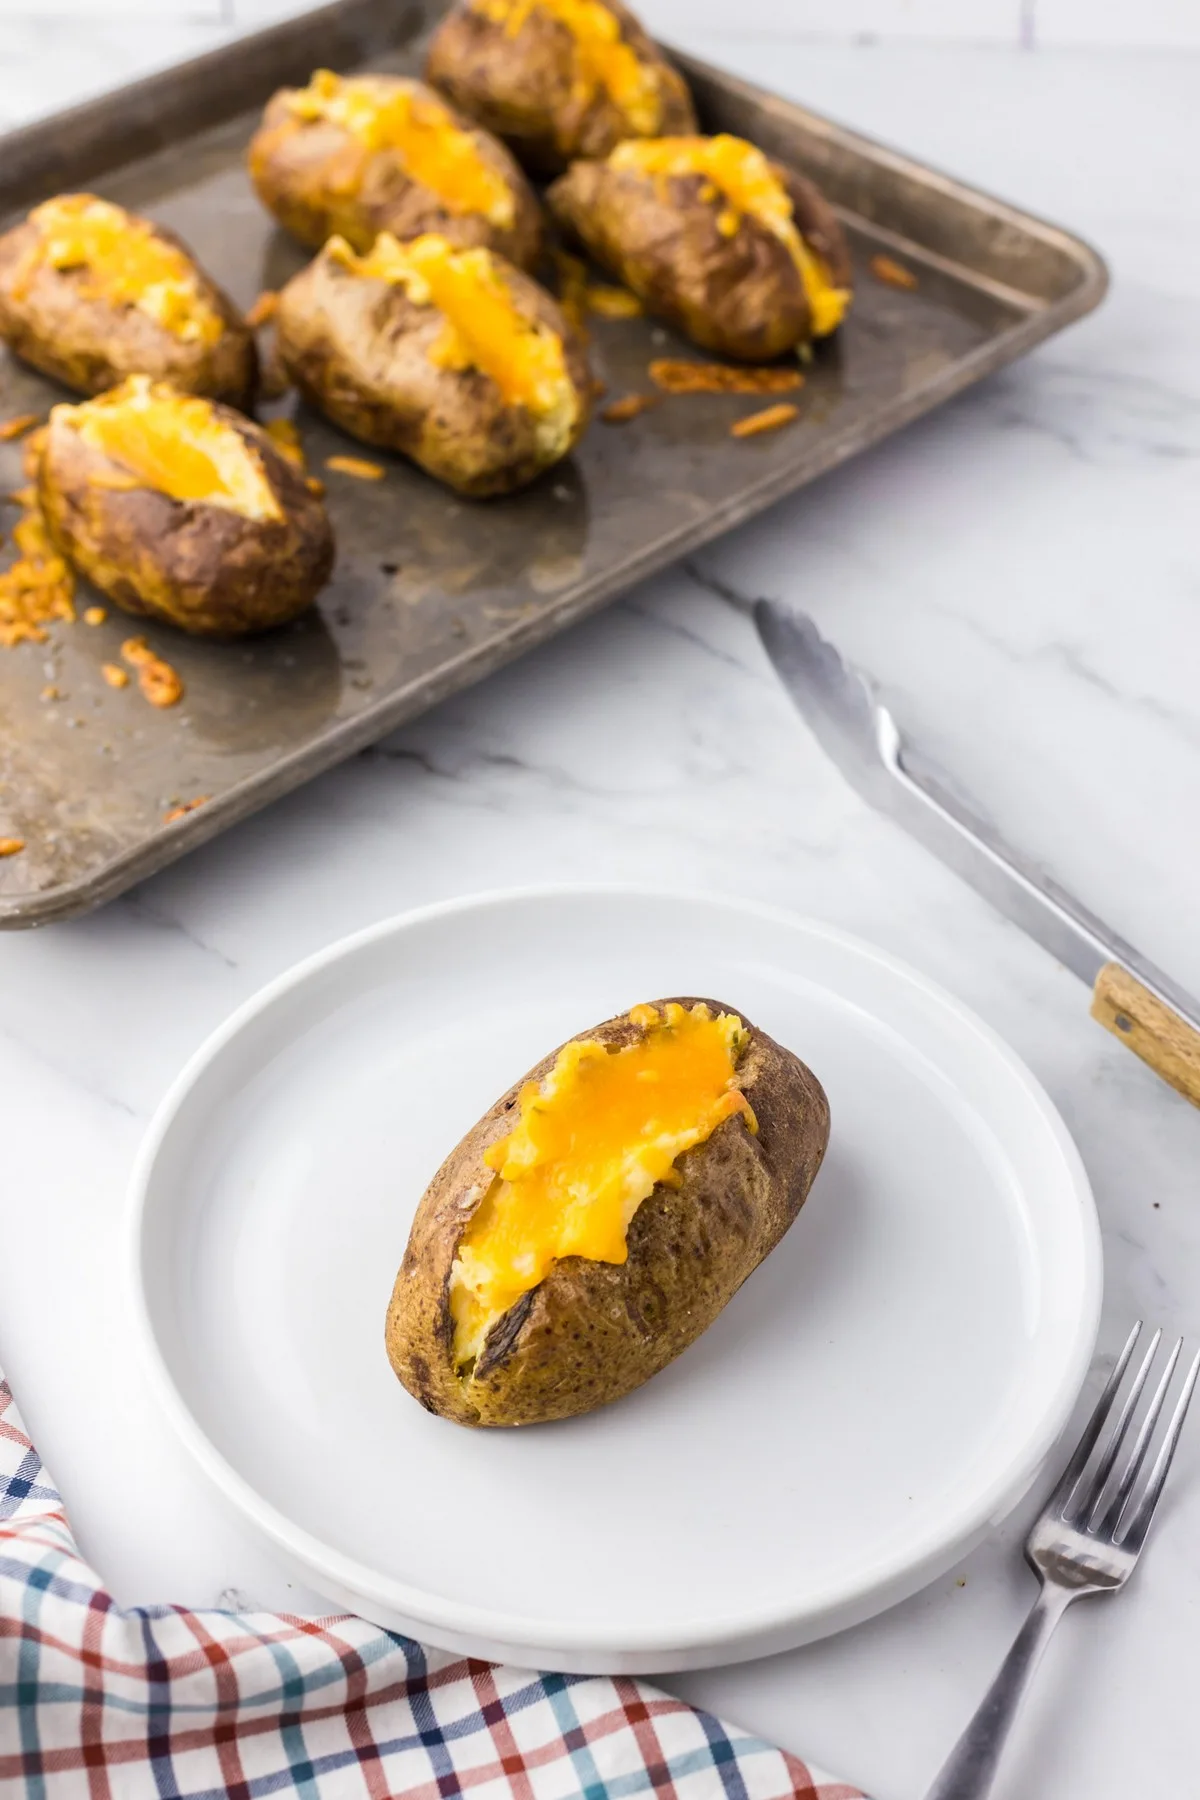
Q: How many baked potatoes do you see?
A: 7